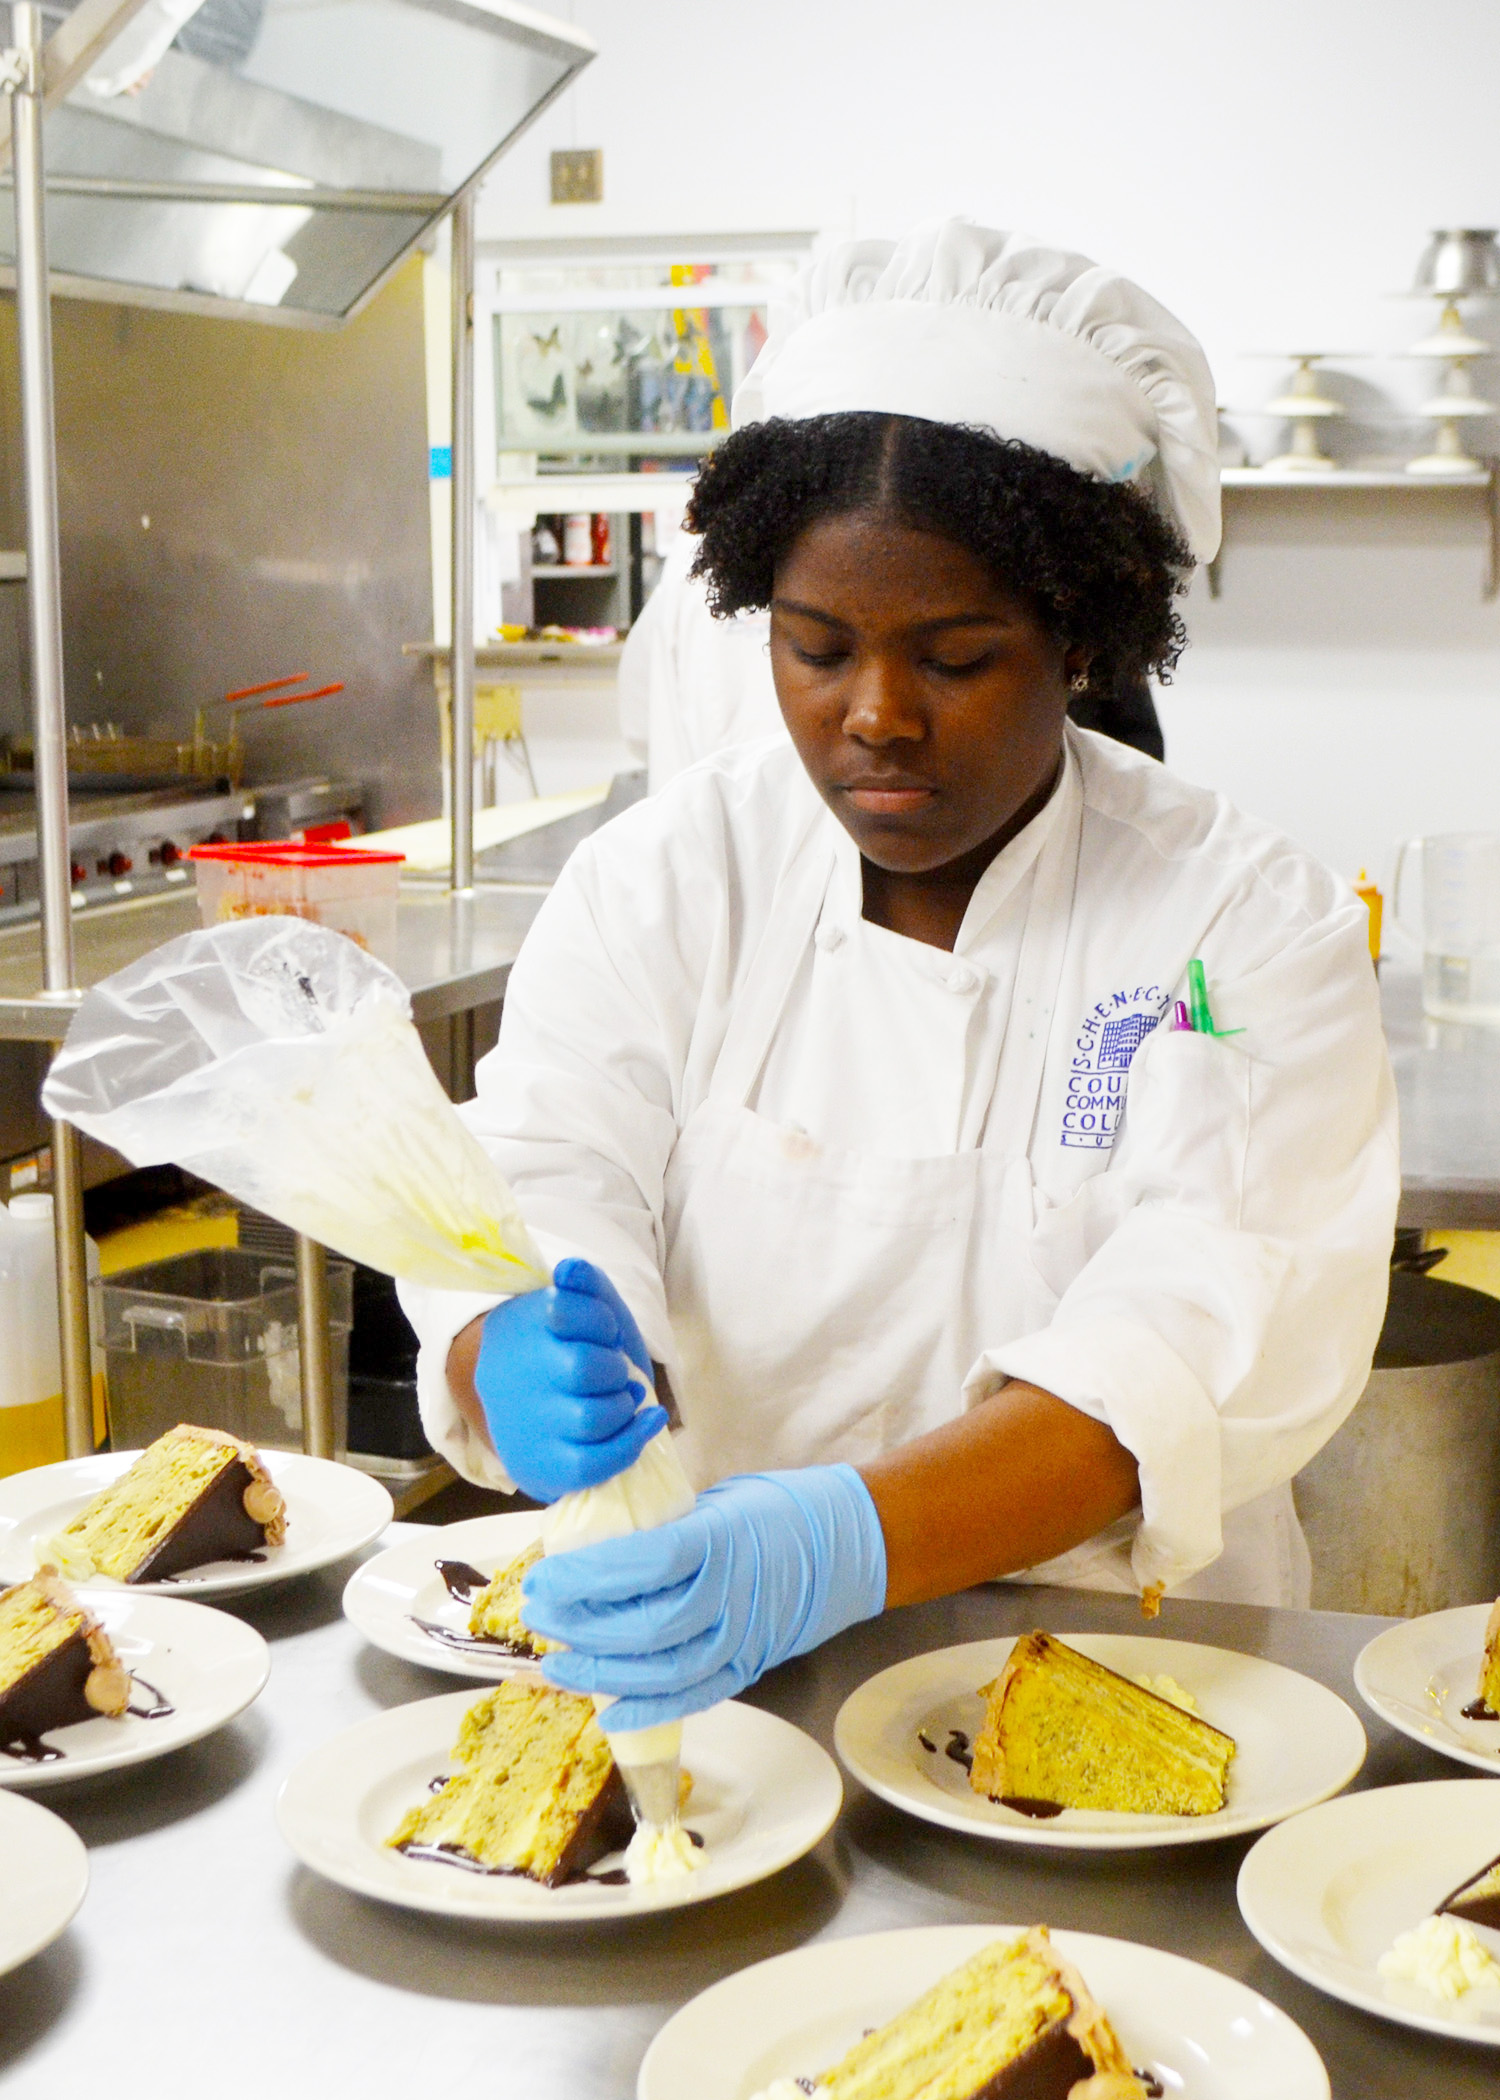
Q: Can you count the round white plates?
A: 9